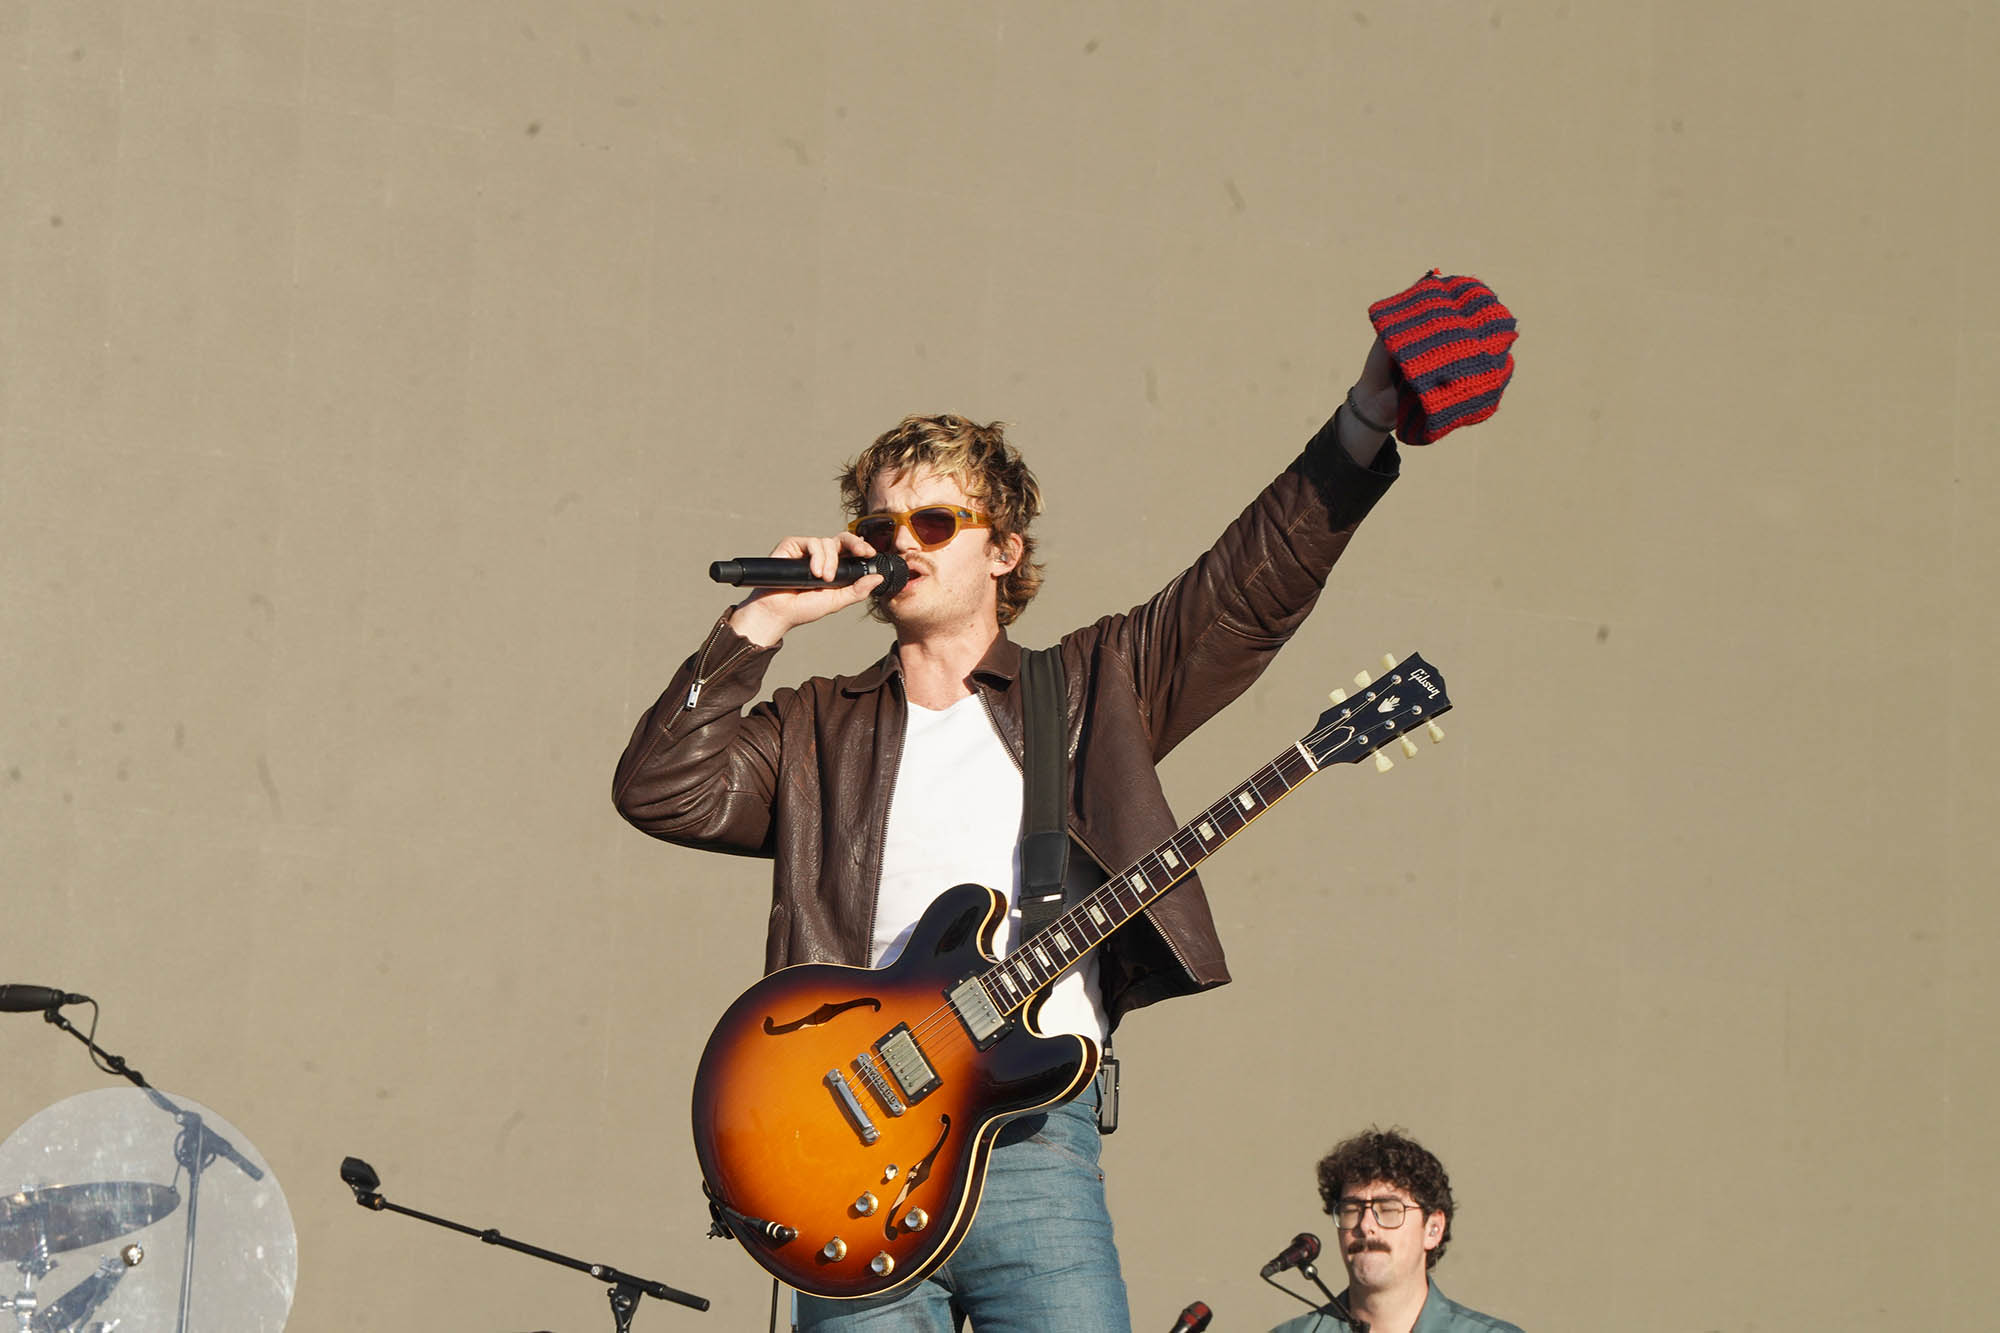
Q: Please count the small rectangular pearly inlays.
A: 9